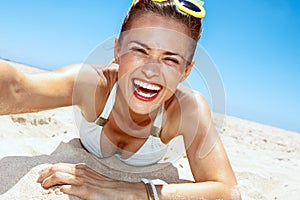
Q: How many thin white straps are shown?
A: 2